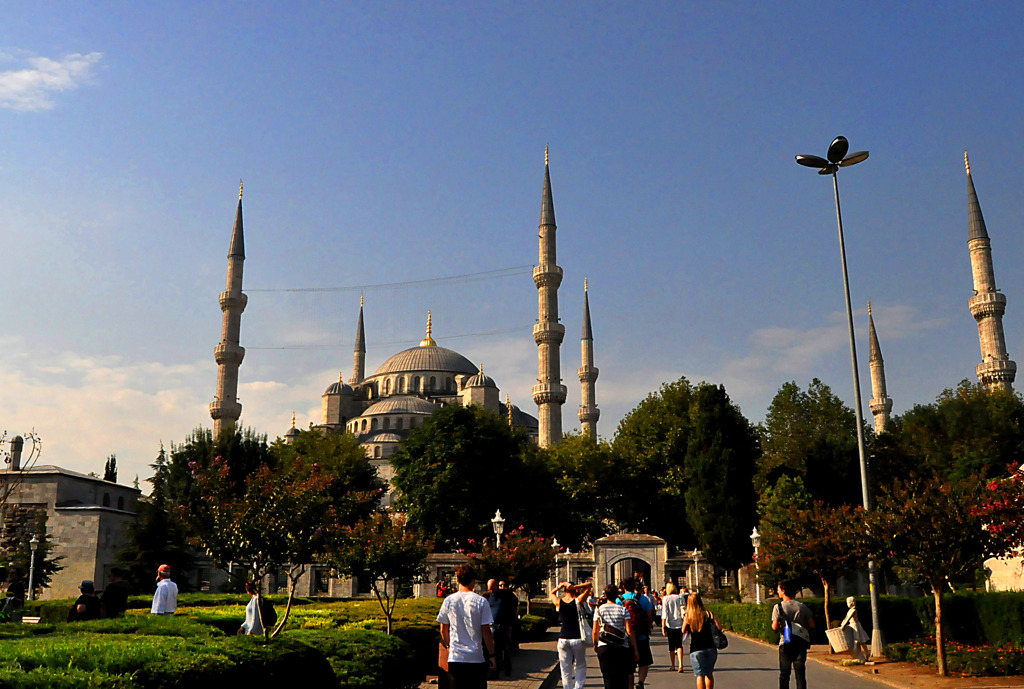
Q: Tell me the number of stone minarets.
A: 6